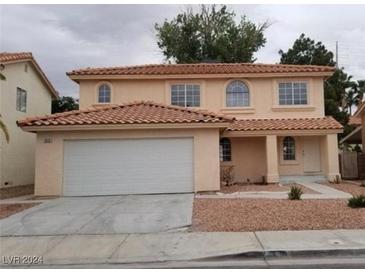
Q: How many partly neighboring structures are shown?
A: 2